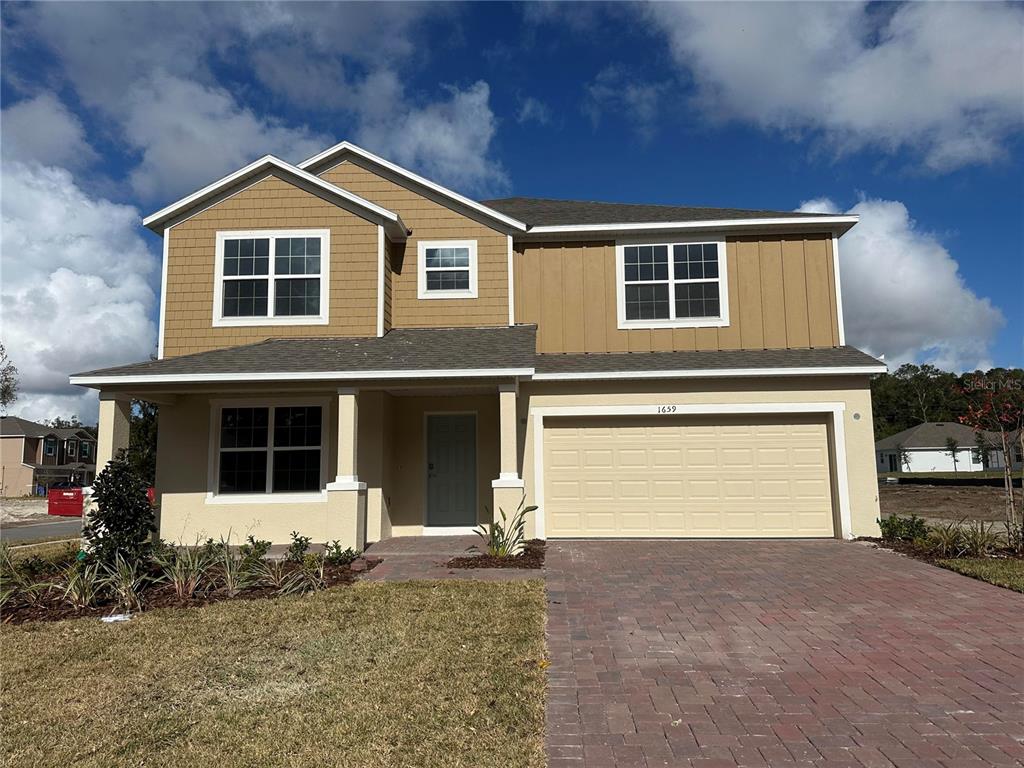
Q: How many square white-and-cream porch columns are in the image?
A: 3